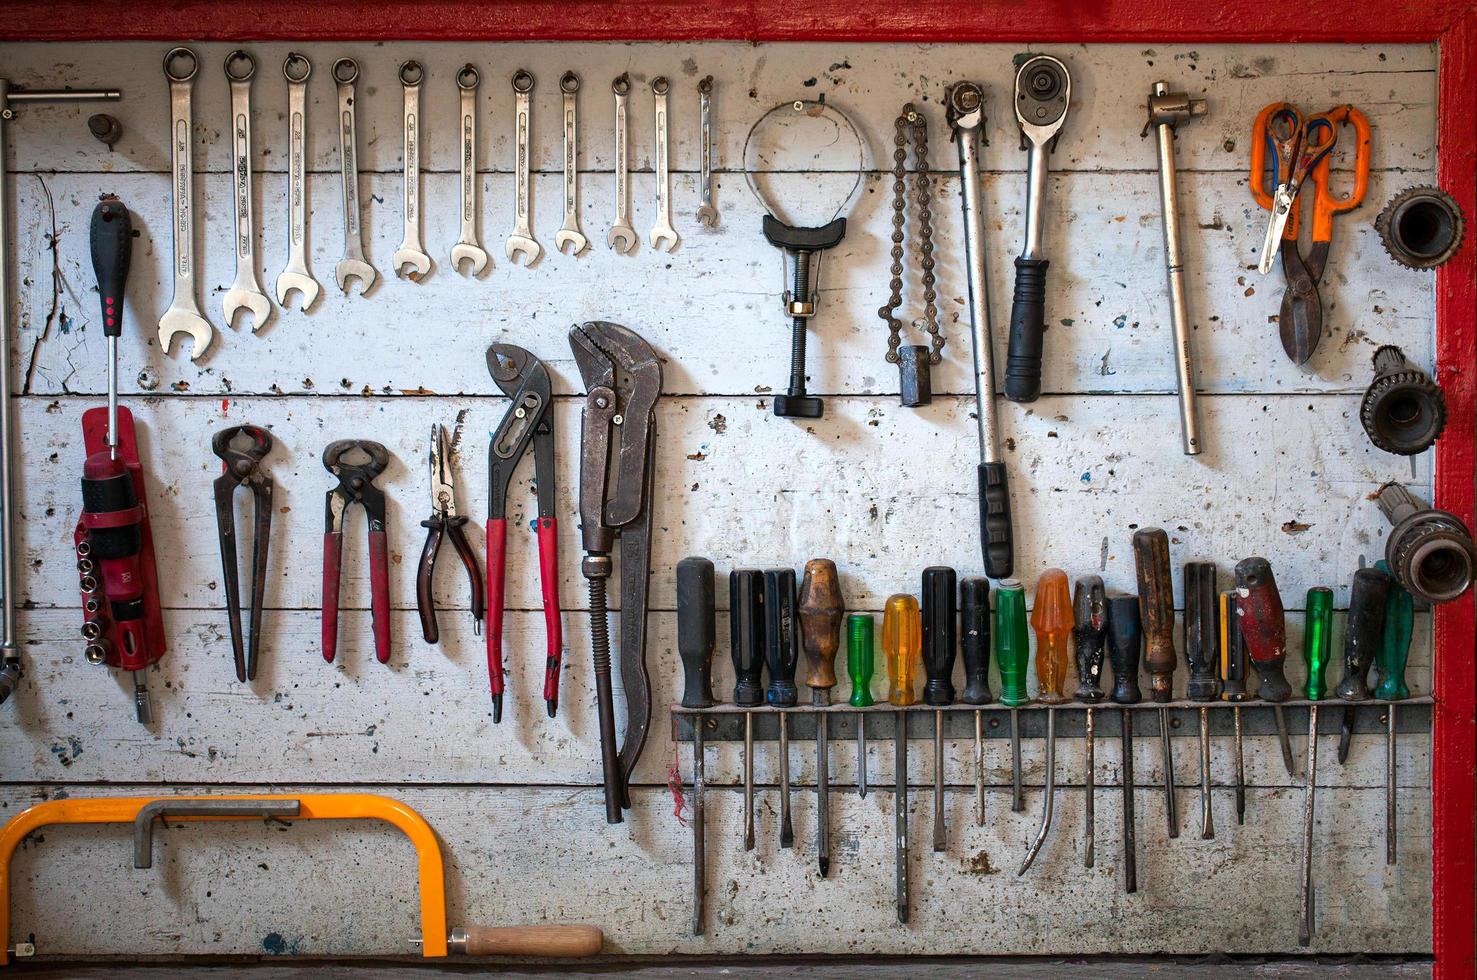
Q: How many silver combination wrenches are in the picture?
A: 11